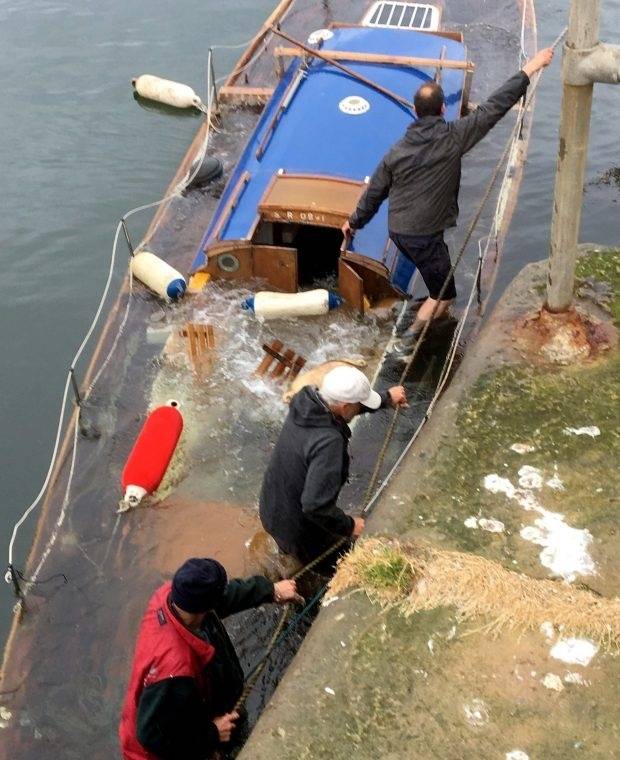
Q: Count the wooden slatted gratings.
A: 2